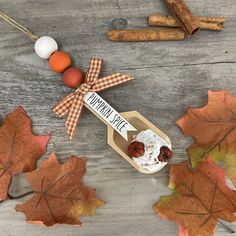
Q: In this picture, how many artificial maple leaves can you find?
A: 4